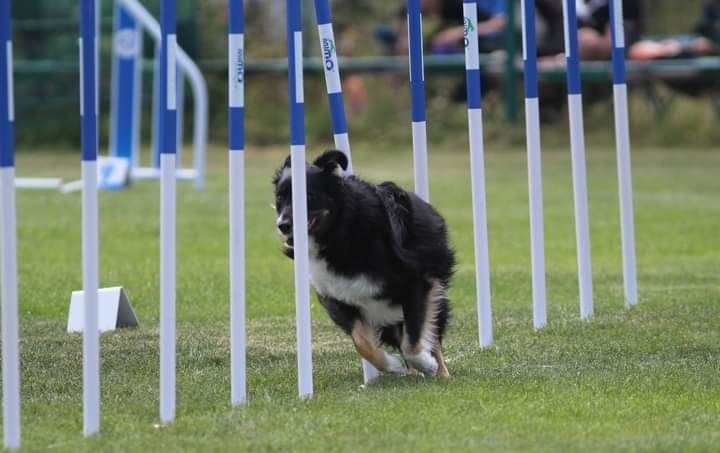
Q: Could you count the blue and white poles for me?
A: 11